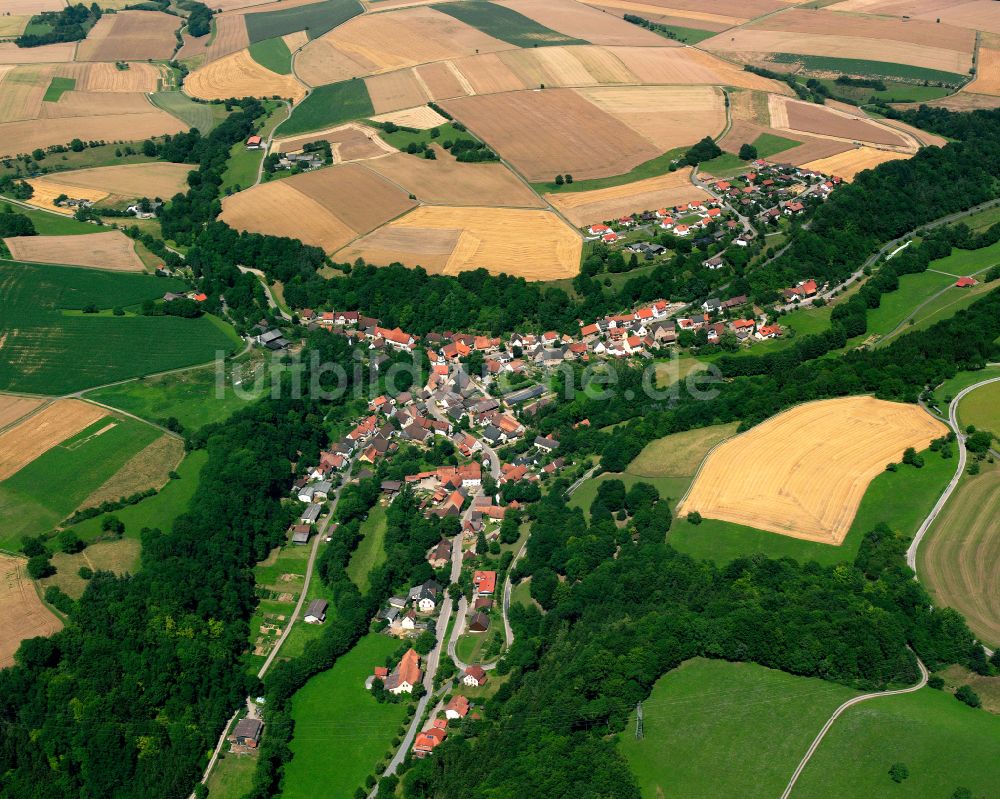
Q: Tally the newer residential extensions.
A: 1